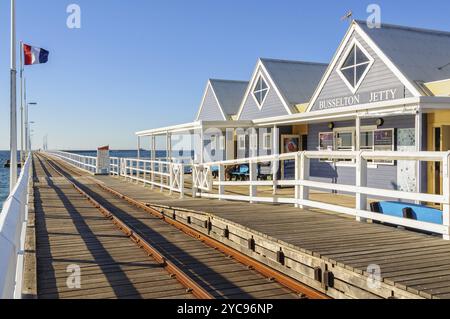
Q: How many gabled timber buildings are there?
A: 3